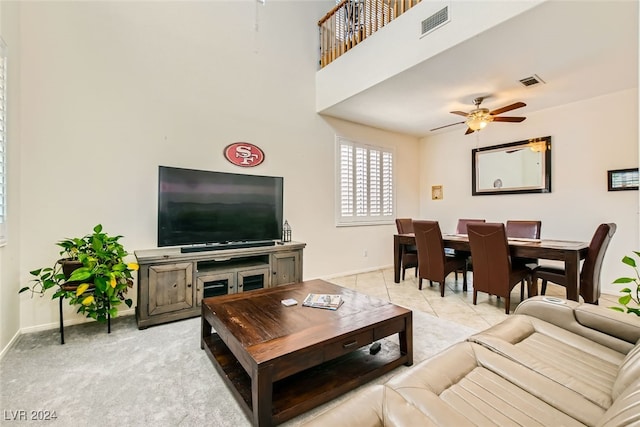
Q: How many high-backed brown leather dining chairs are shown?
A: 6